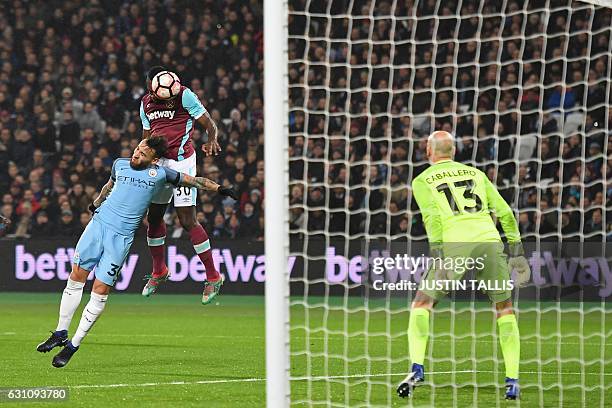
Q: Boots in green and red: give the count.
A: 2